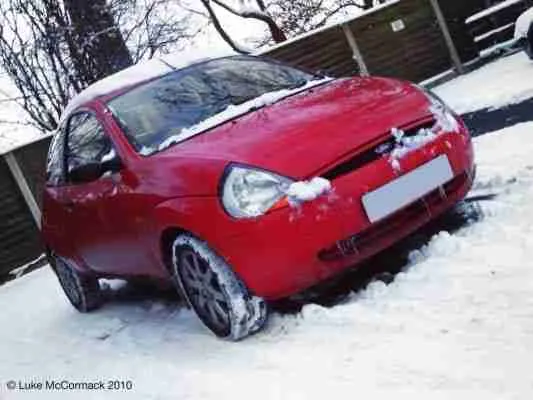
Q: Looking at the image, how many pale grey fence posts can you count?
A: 3